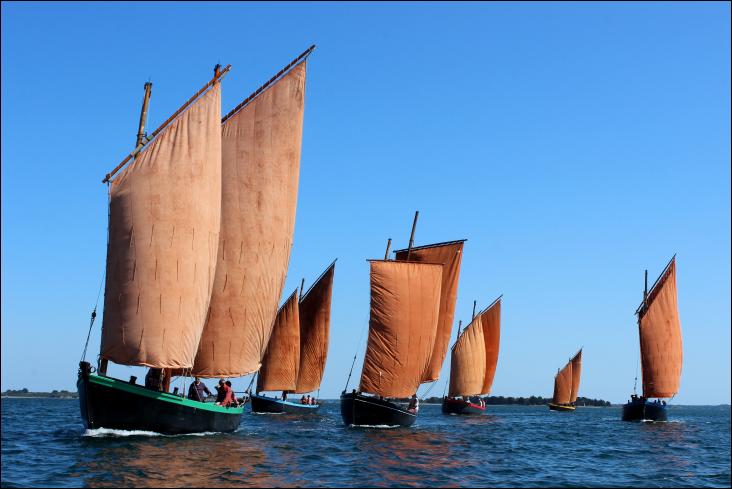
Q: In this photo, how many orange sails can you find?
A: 11